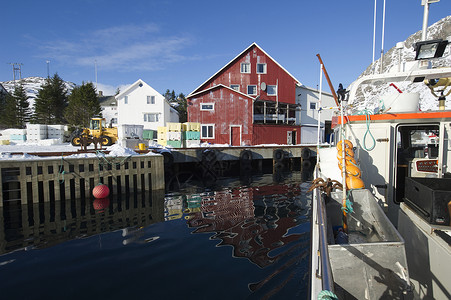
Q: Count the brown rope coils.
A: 0